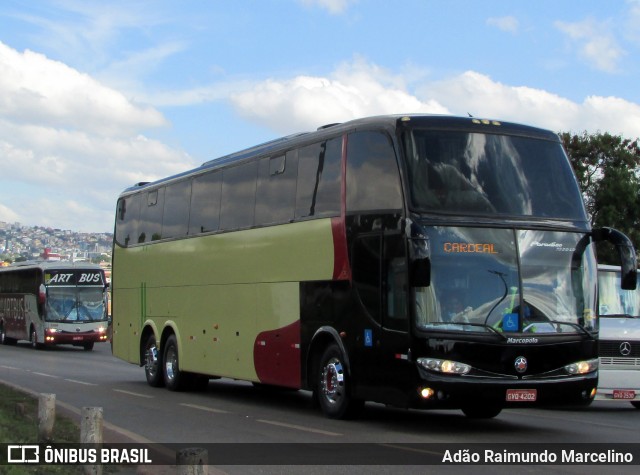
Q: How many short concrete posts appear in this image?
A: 3